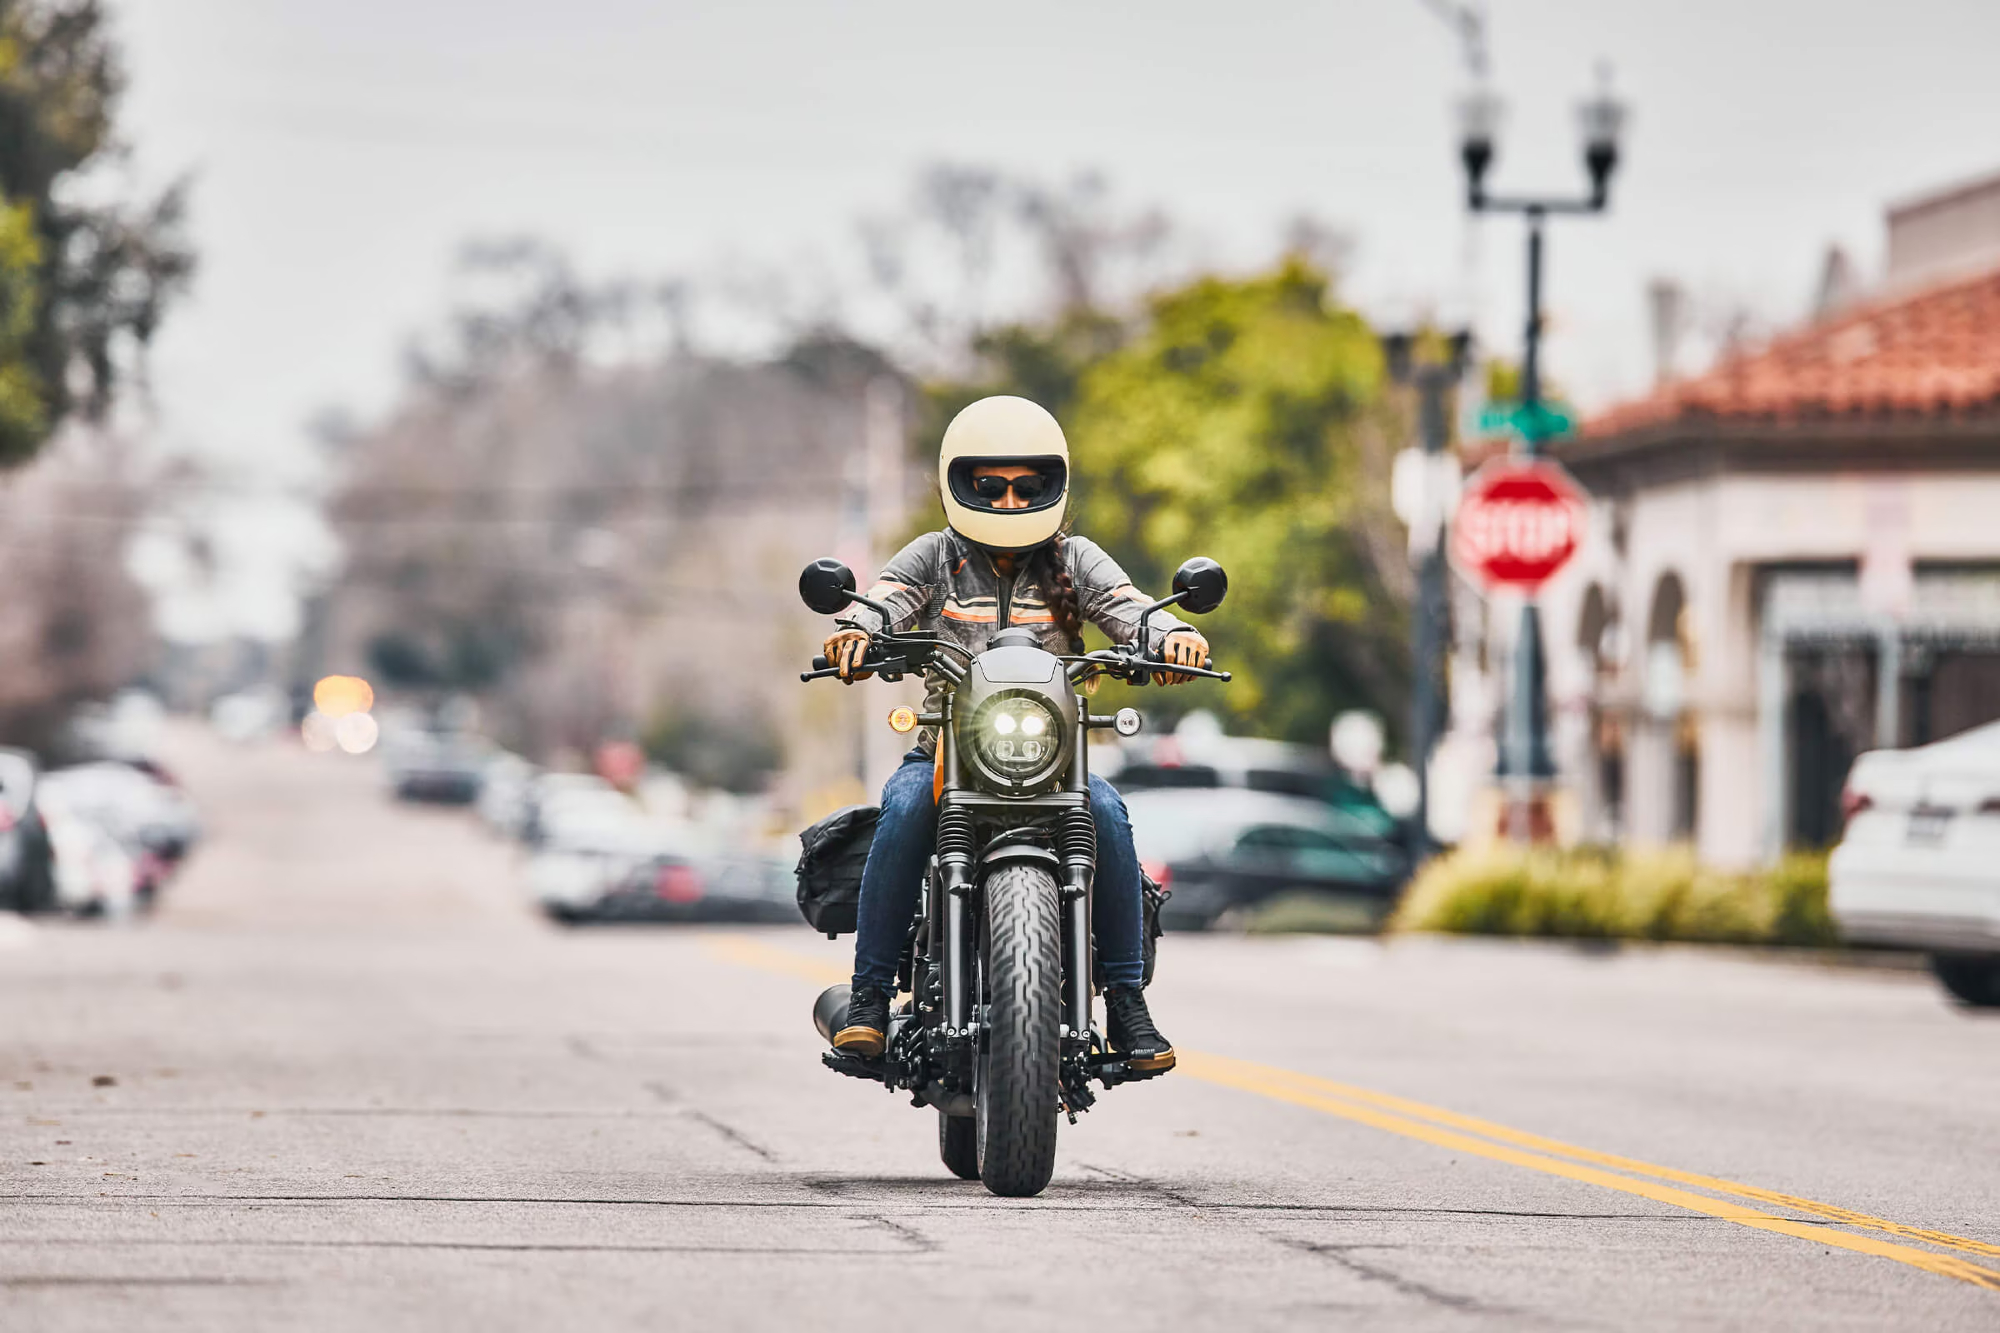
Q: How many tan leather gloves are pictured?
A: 2